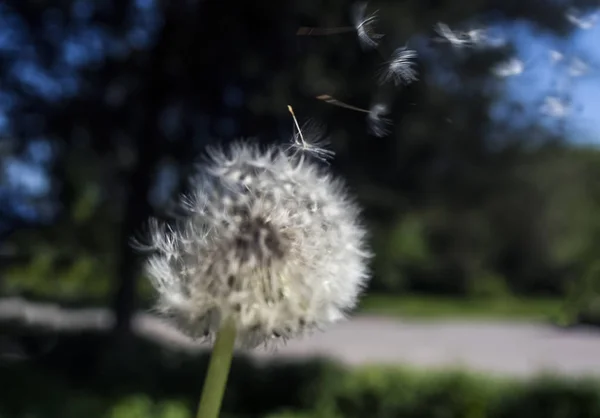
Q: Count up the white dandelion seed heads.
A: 1